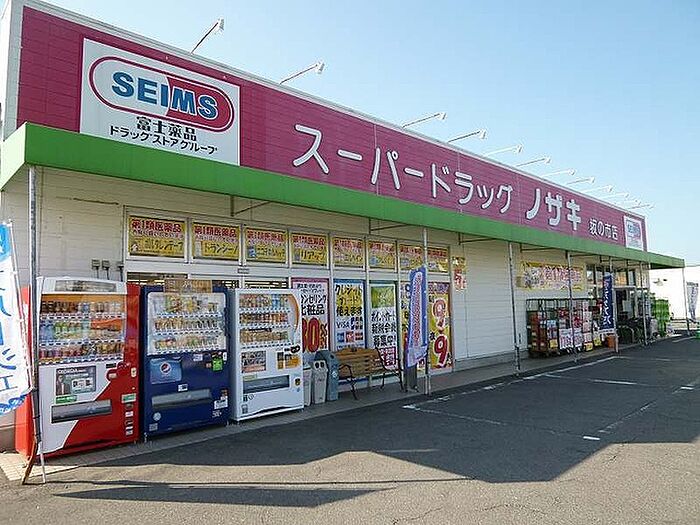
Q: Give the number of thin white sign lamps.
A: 12